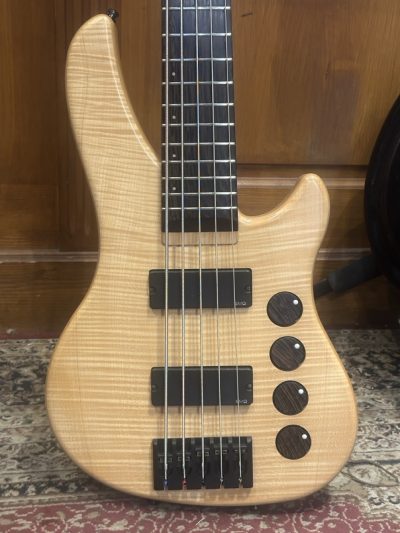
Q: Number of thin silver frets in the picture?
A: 11